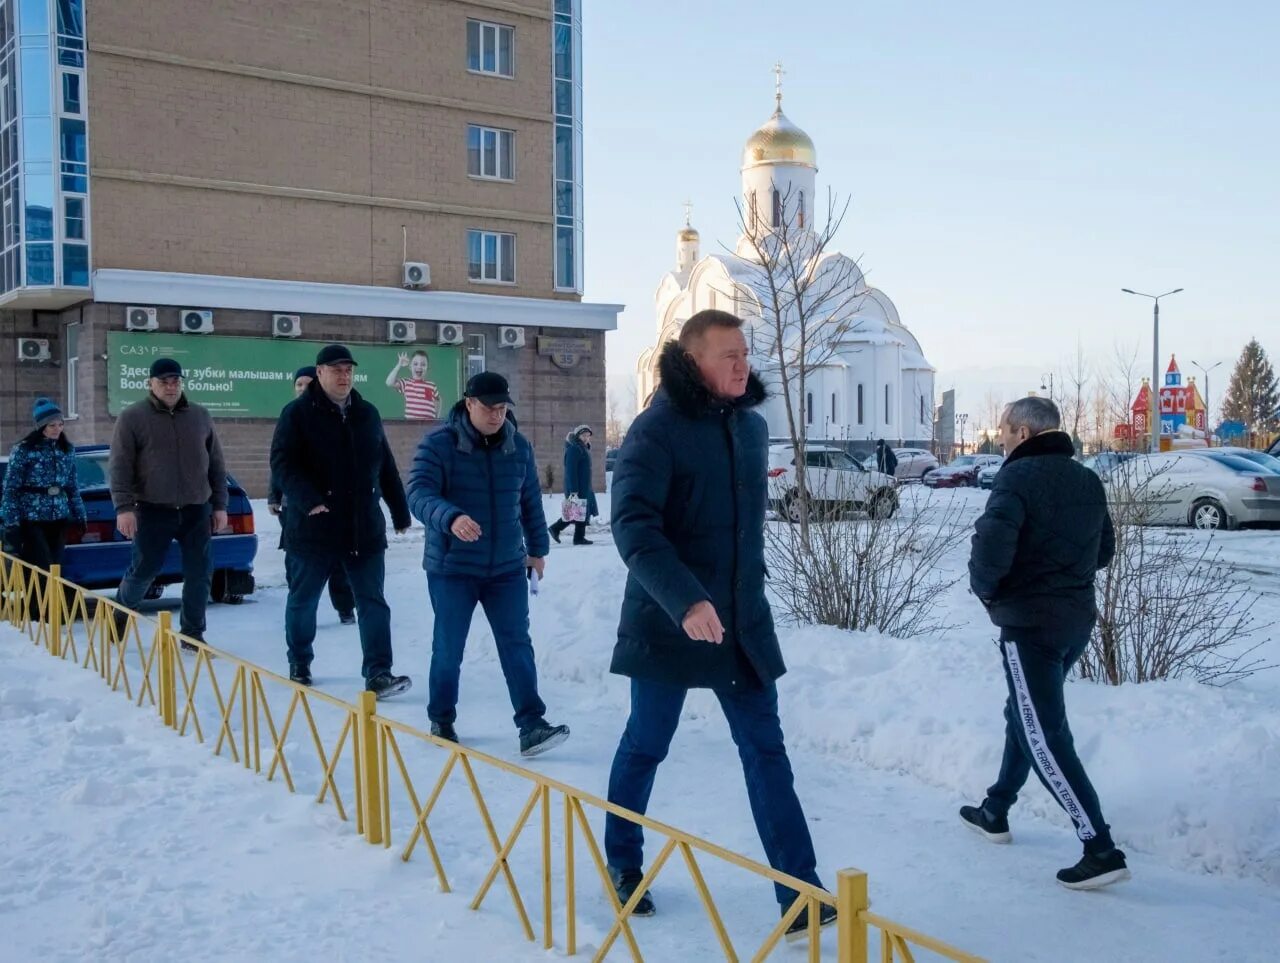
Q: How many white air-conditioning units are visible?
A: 8